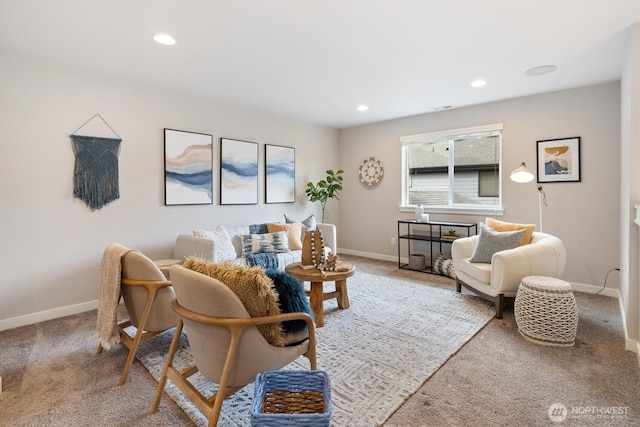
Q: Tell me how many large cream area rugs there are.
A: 1